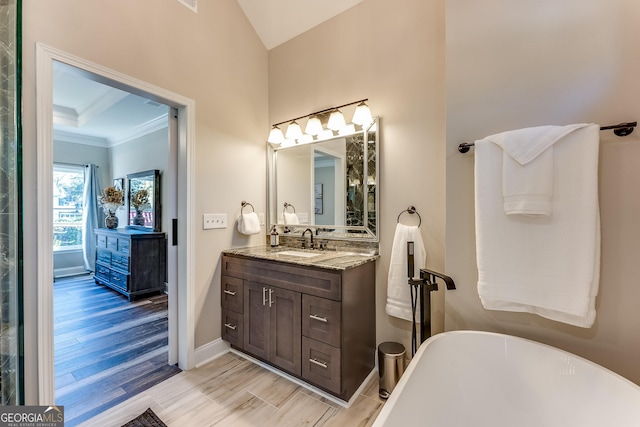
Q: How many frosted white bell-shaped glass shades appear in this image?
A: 5